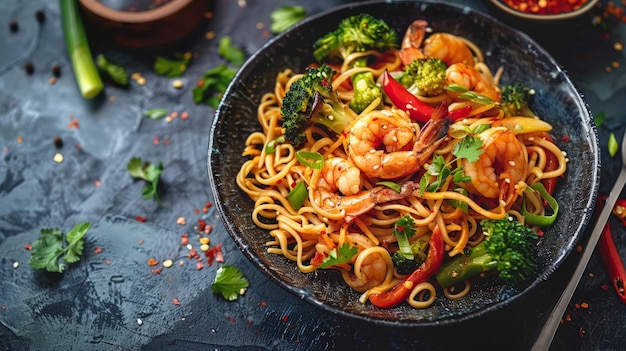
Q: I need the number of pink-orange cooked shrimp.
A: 6